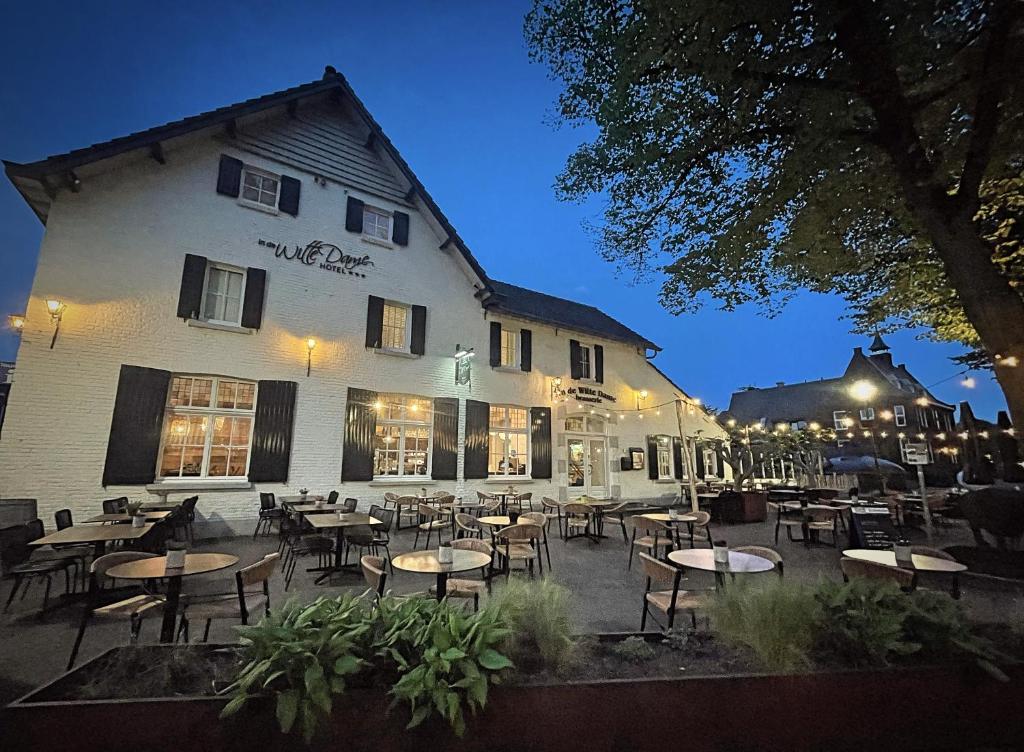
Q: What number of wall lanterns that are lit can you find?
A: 5